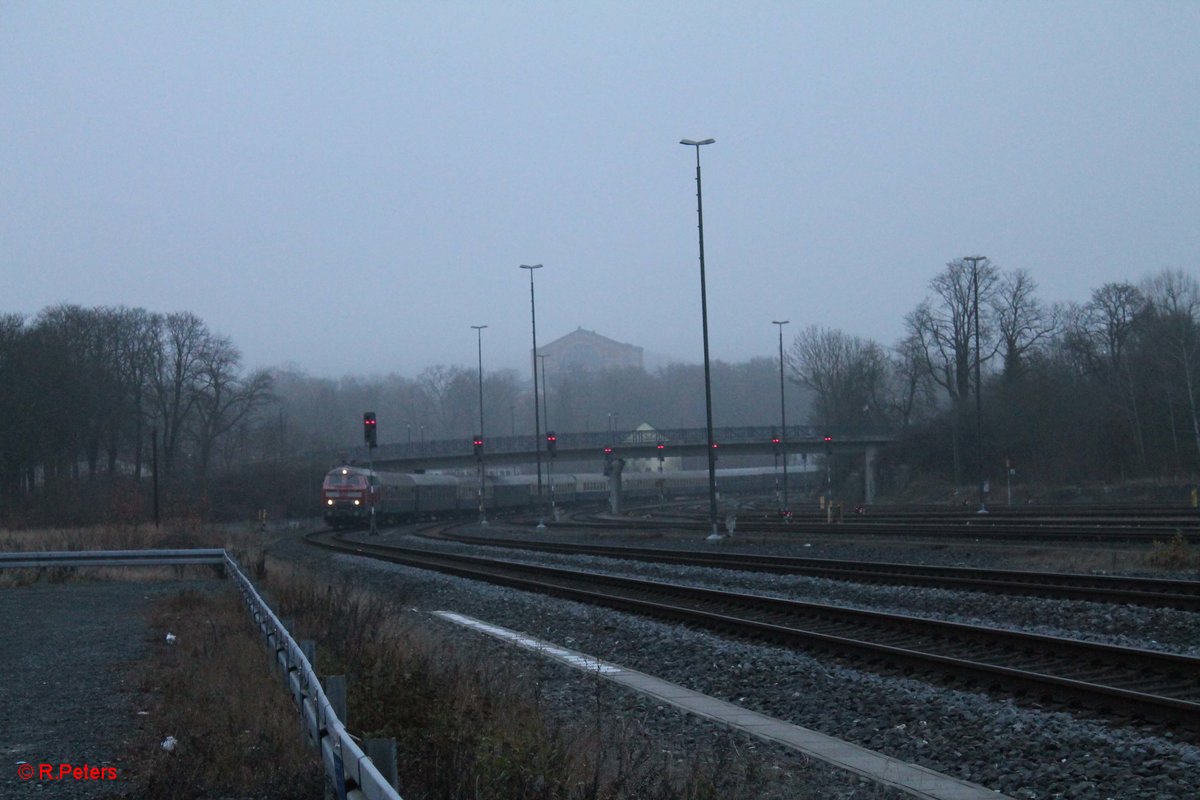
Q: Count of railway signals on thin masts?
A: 8